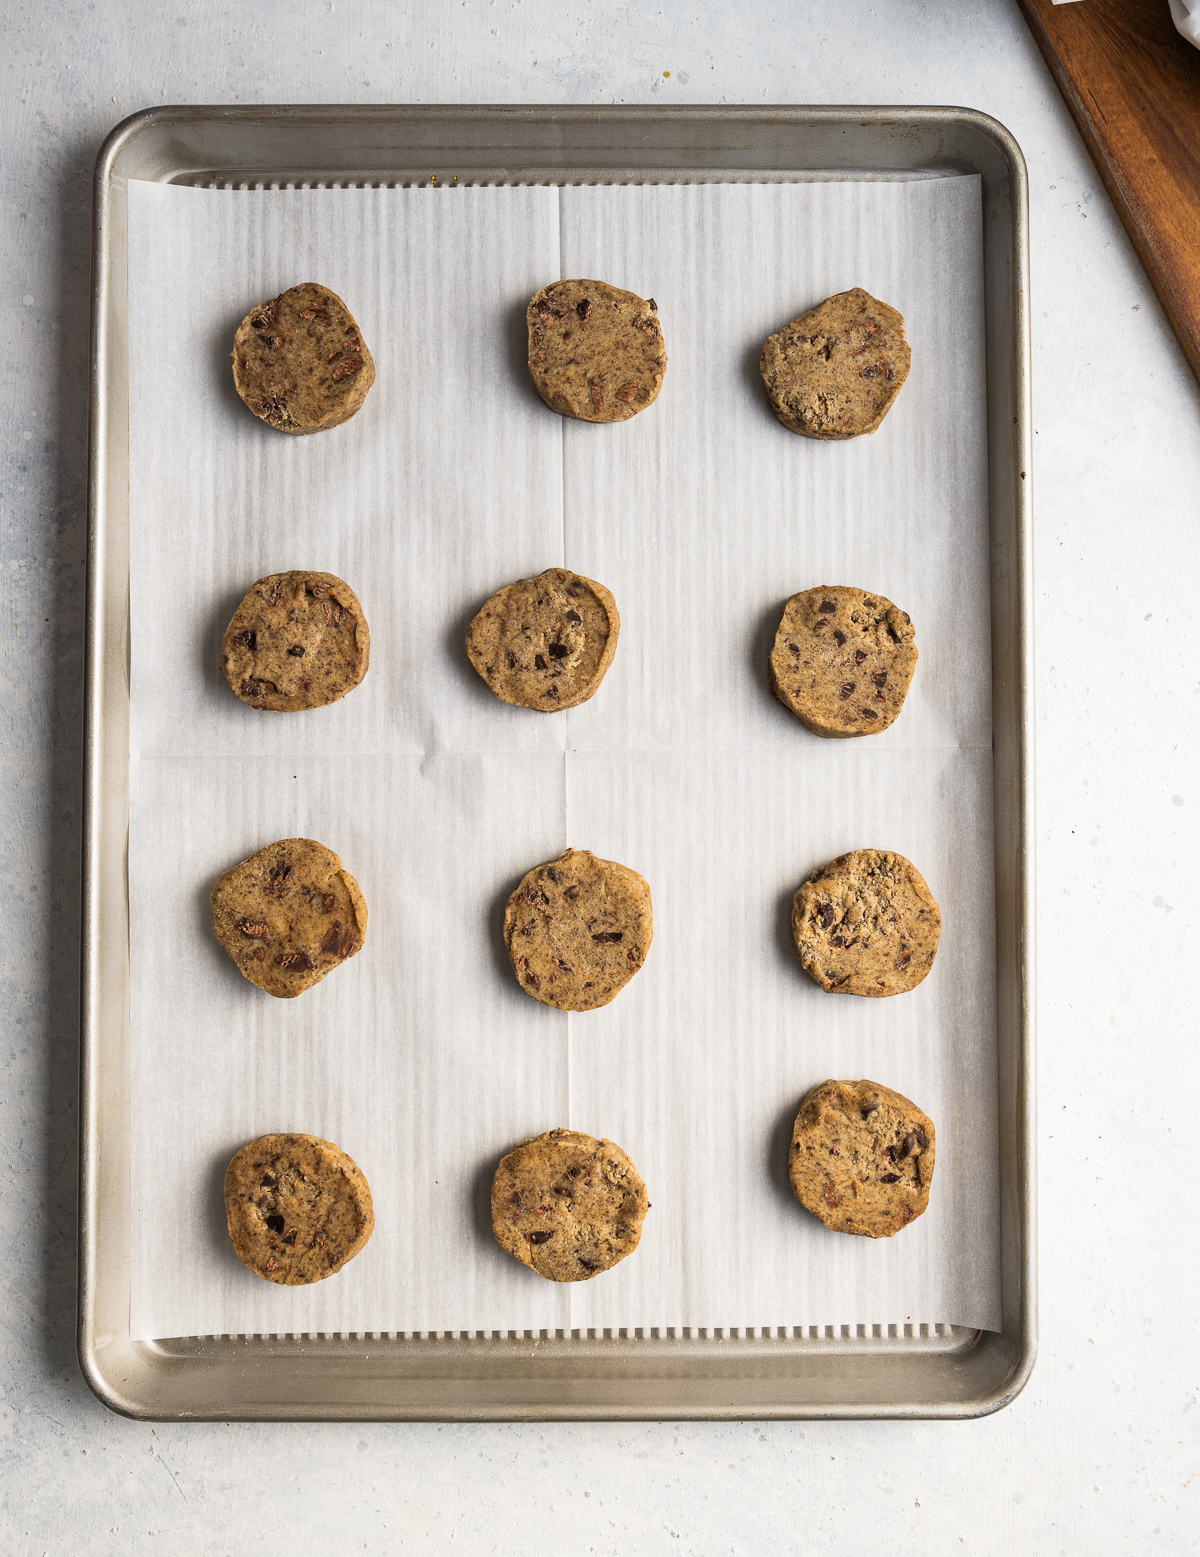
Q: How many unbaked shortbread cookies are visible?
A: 12